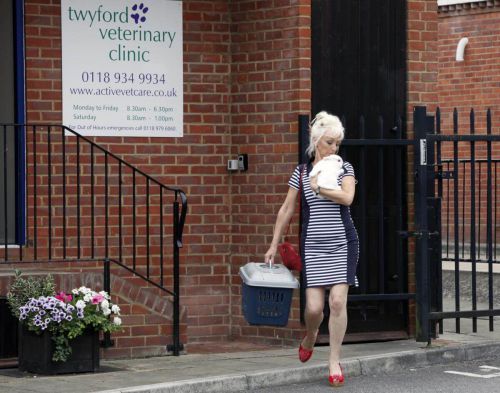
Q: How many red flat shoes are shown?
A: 2